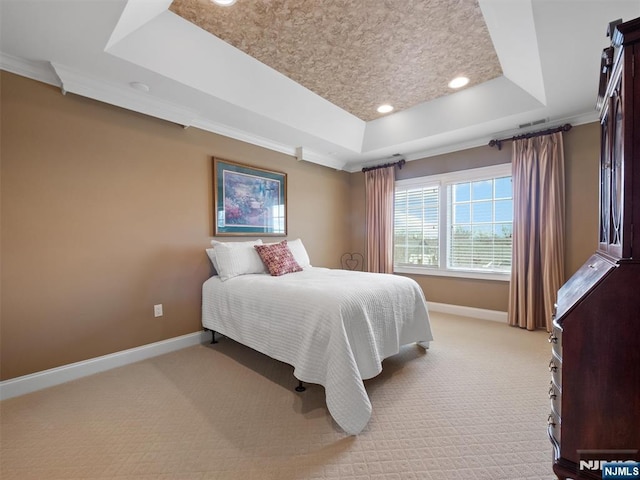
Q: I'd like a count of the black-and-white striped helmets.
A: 0